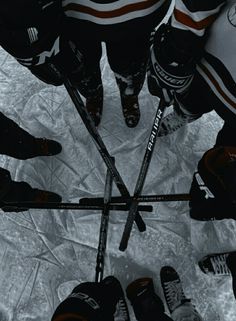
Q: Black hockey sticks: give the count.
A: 5